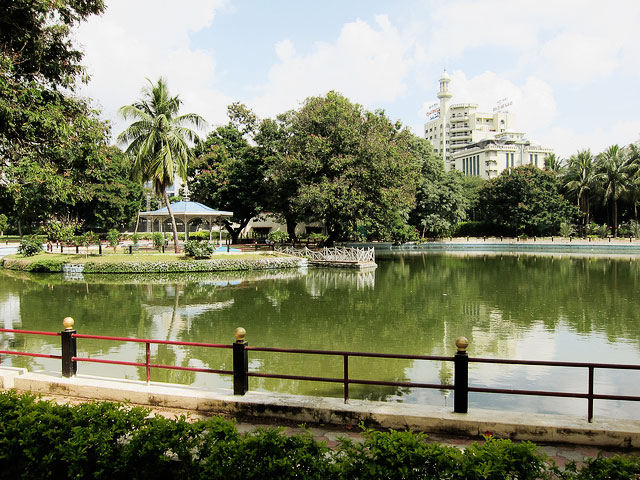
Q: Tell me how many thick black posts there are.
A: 3